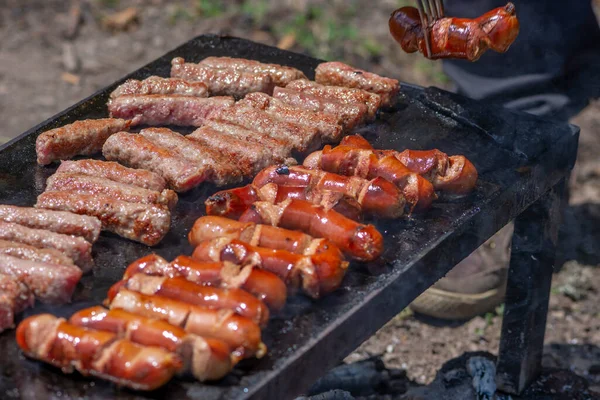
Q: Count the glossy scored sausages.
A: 13